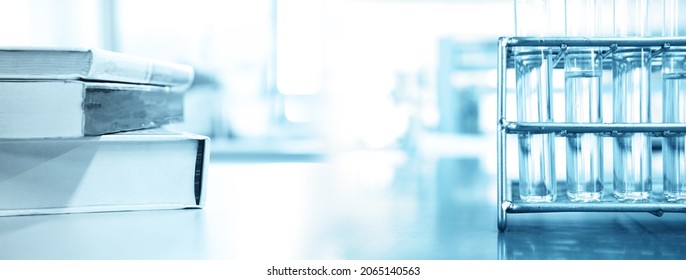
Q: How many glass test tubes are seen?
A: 4